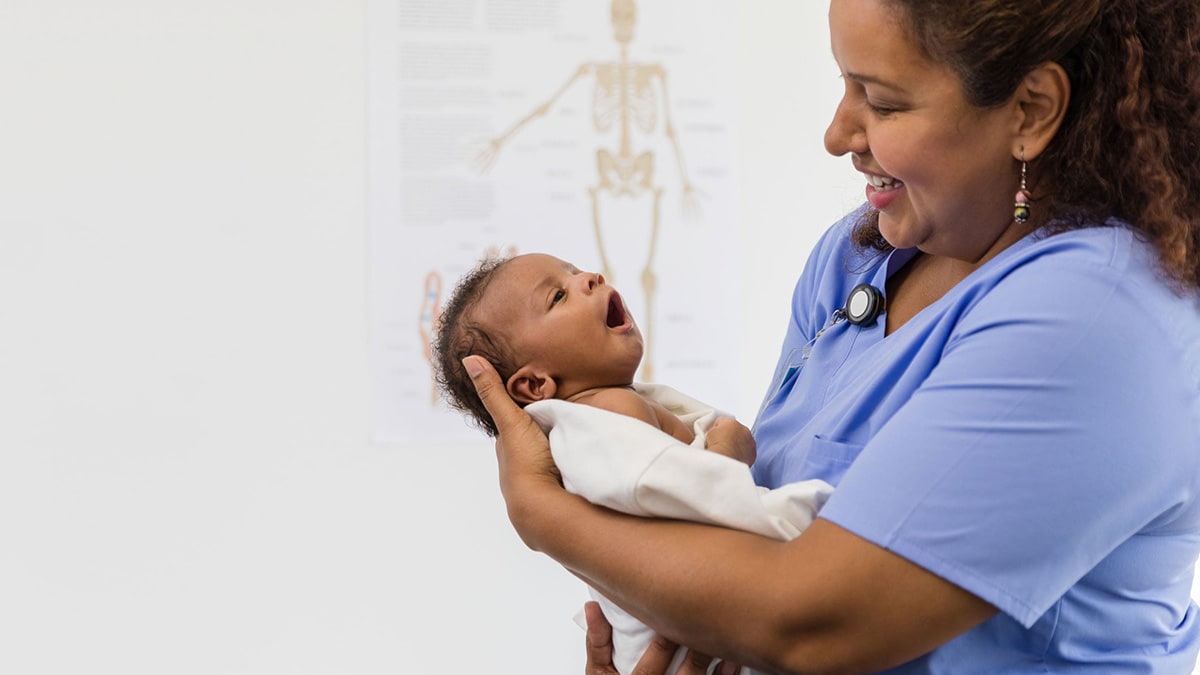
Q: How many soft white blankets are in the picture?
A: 1